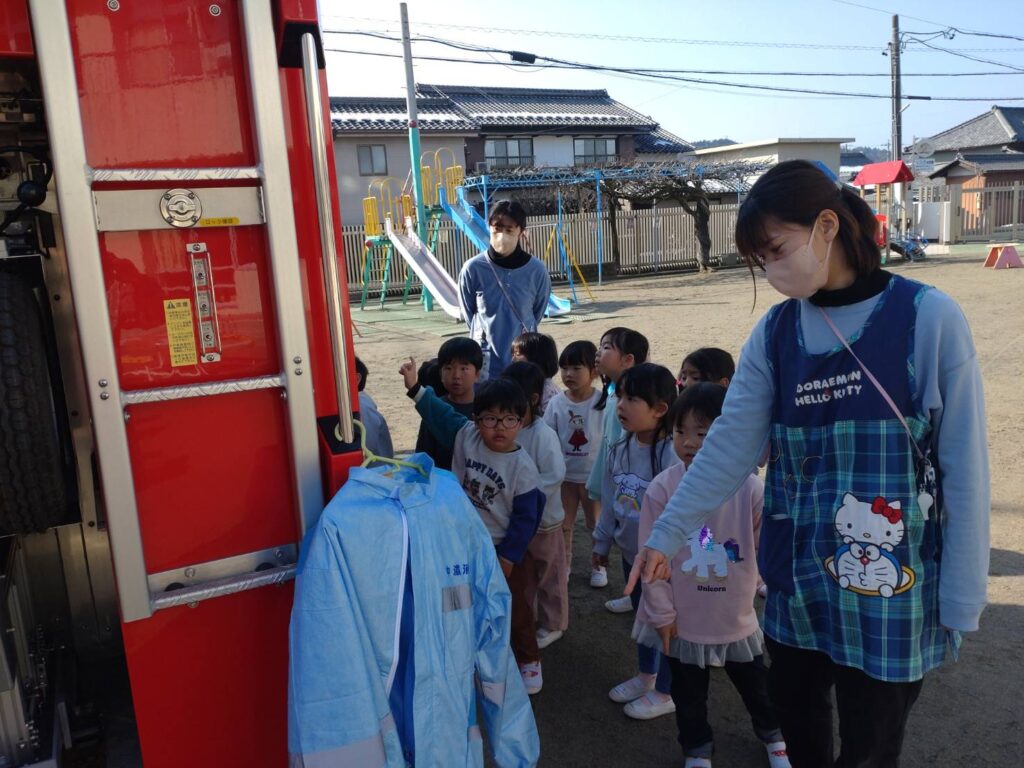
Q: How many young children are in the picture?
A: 11